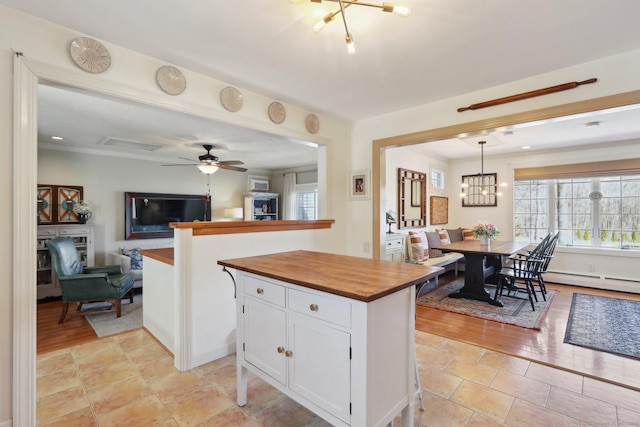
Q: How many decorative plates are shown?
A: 5